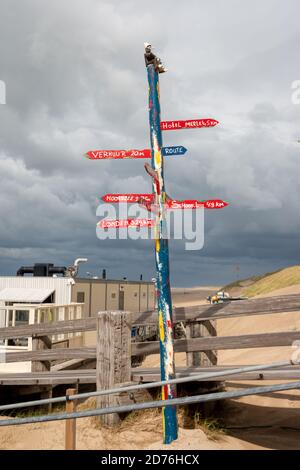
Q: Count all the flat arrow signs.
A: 6